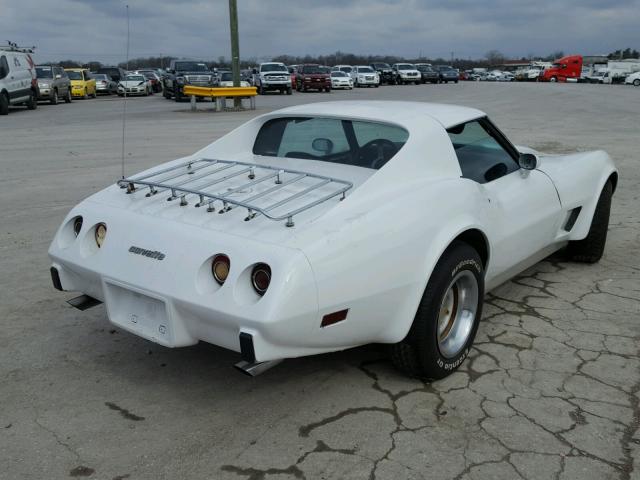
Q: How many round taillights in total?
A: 4